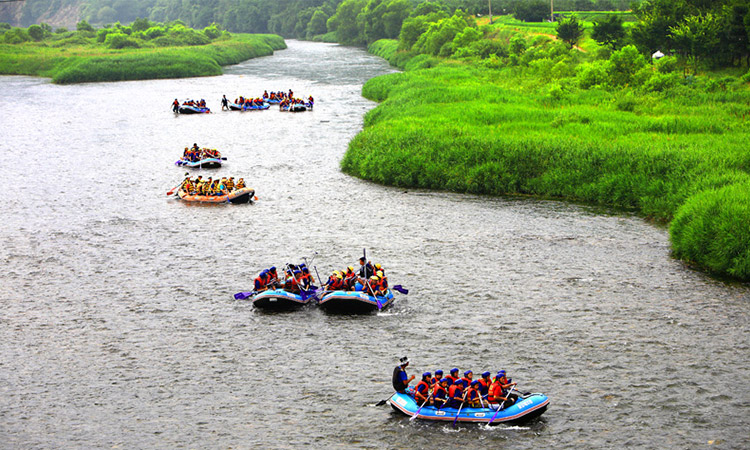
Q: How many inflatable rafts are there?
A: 9